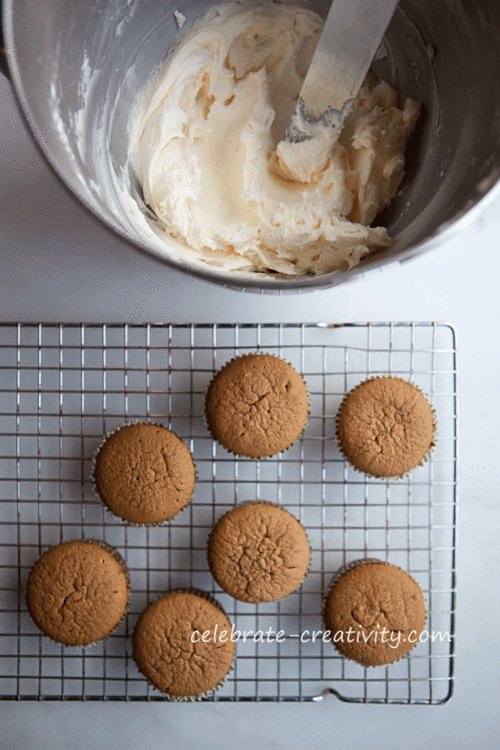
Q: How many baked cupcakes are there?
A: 7